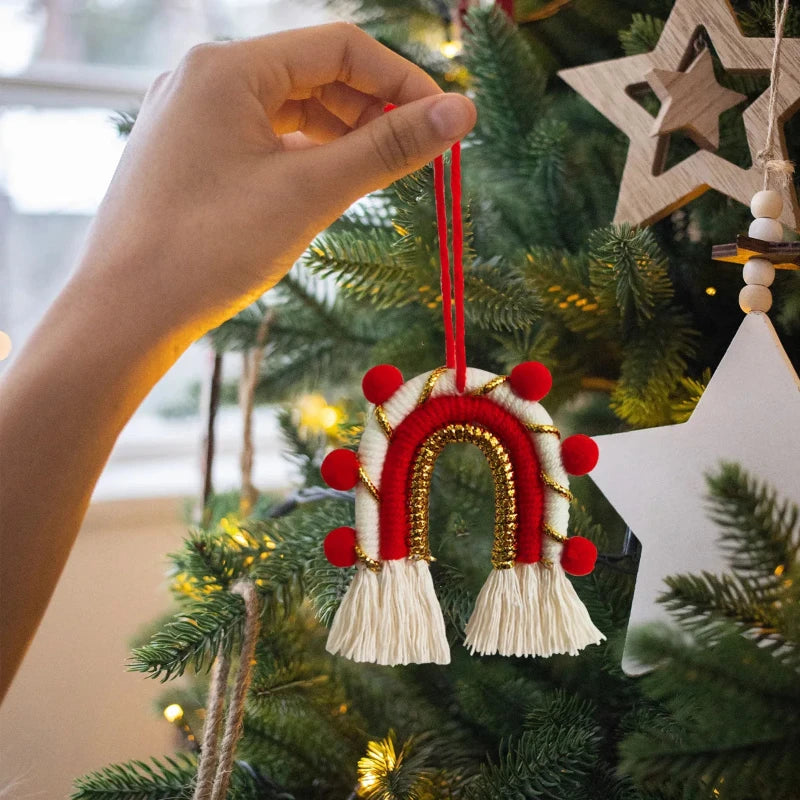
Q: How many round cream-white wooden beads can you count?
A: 4